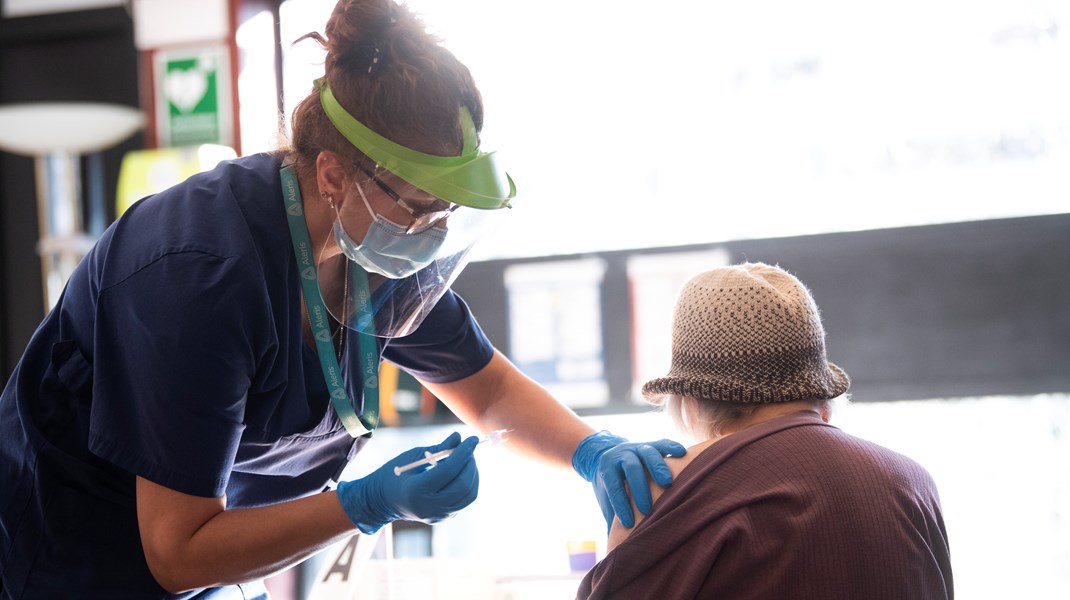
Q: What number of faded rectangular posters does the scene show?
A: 2